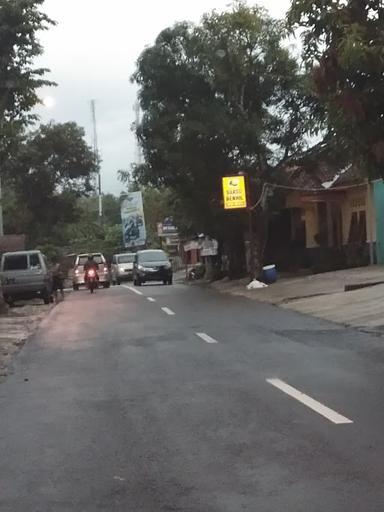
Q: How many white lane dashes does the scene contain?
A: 5